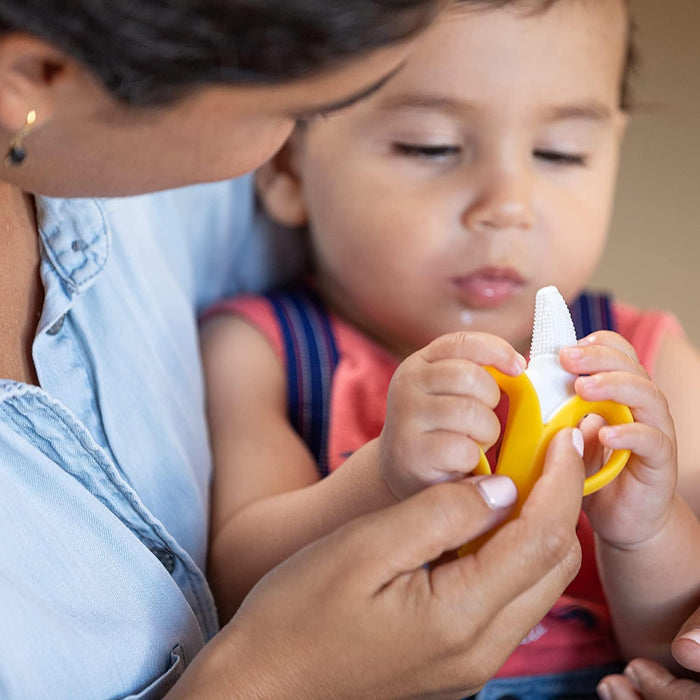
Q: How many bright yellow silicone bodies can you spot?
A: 1